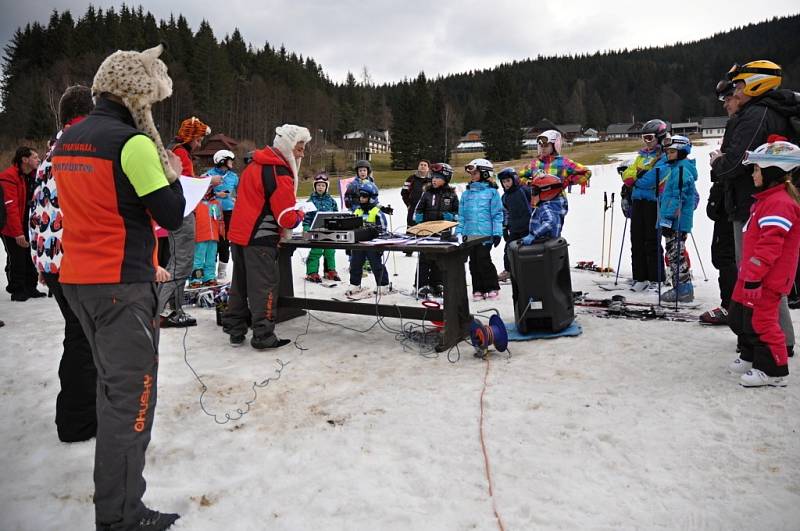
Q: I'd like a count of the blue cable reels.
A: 1